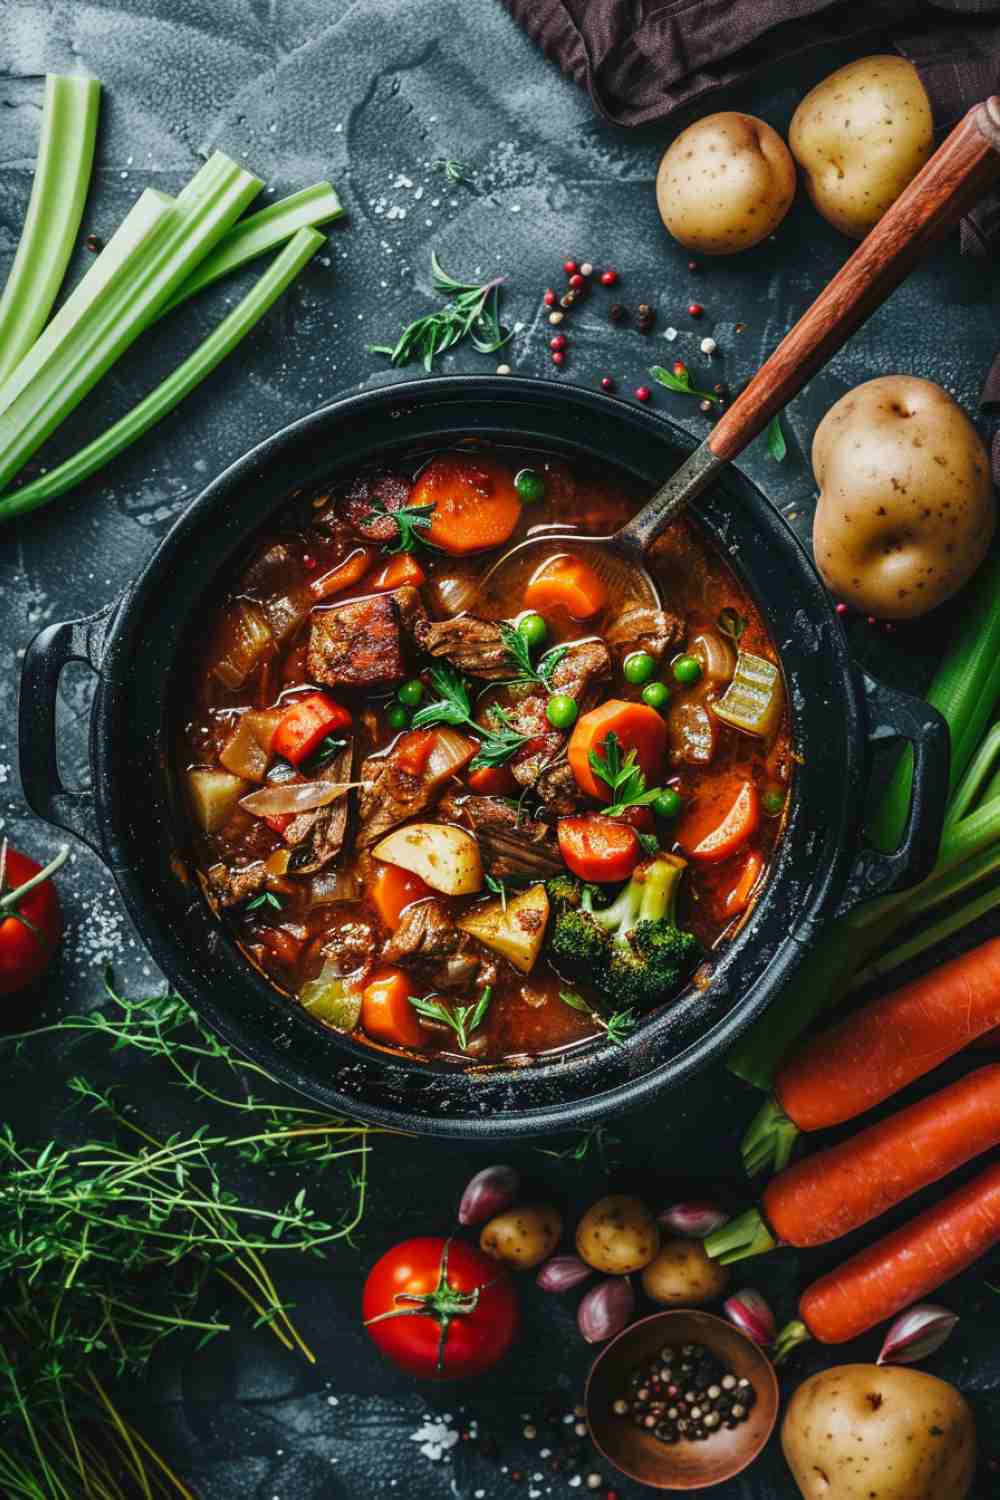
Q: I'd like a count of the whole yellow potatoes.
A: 7